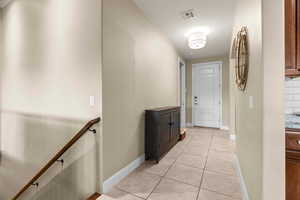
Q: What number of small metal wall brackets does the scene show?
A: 3